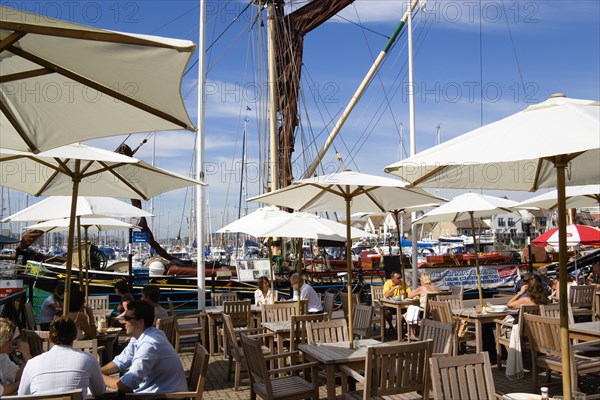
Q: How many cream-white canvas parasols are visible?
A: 11